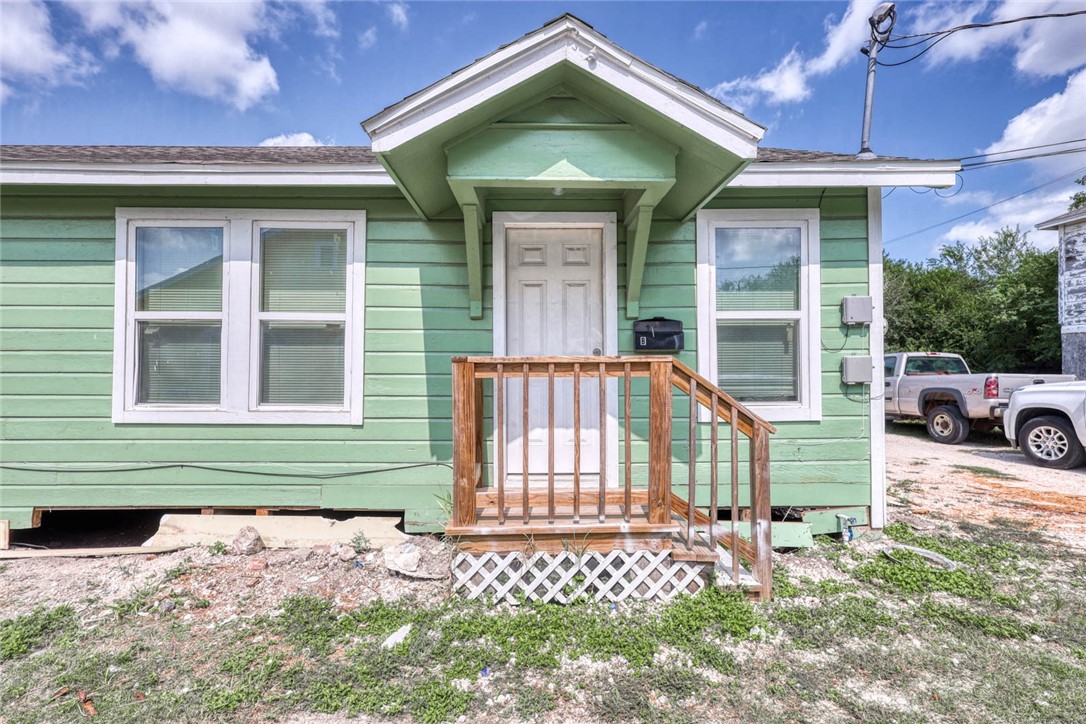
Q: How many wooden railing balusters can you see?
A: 9